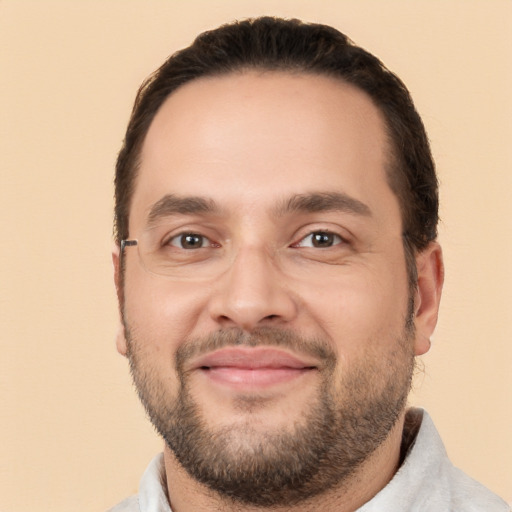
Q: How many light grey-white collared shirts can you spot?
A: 1